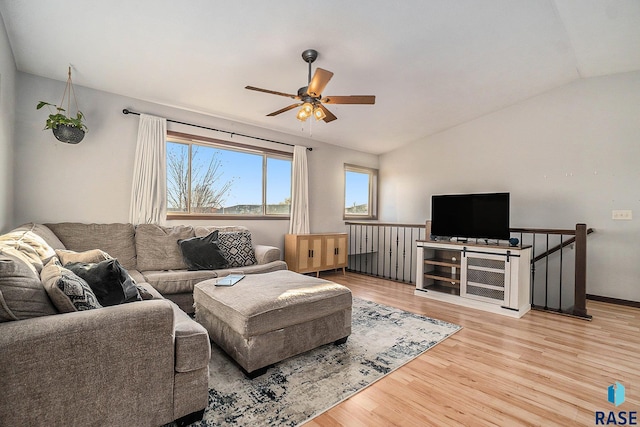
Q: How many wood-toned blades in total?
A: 5